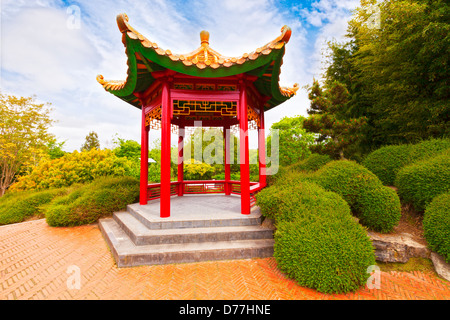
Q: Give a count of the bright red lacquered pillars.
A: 6